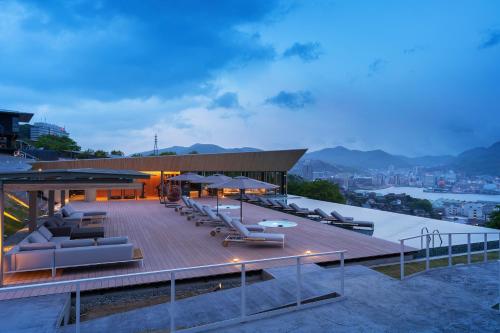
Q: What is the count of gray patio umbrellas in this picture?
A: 3